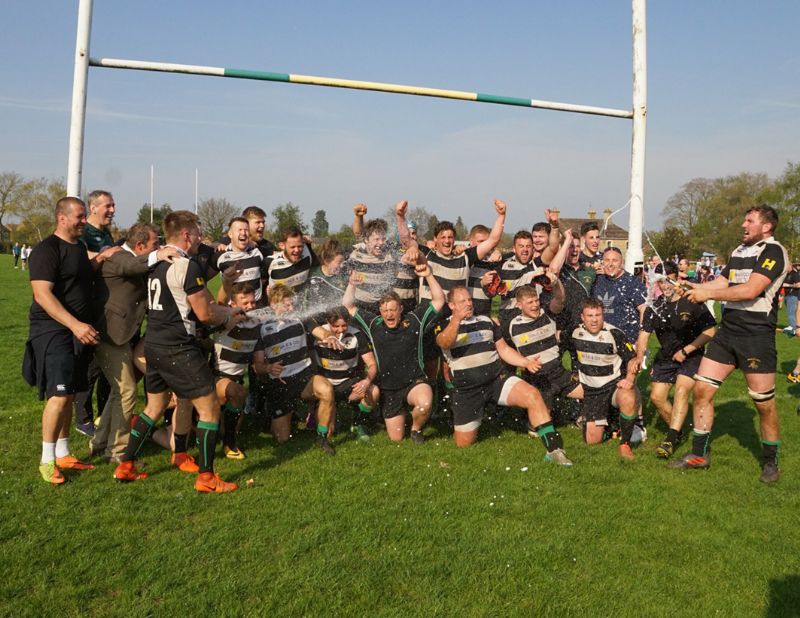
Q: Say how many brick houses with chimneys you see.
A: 1